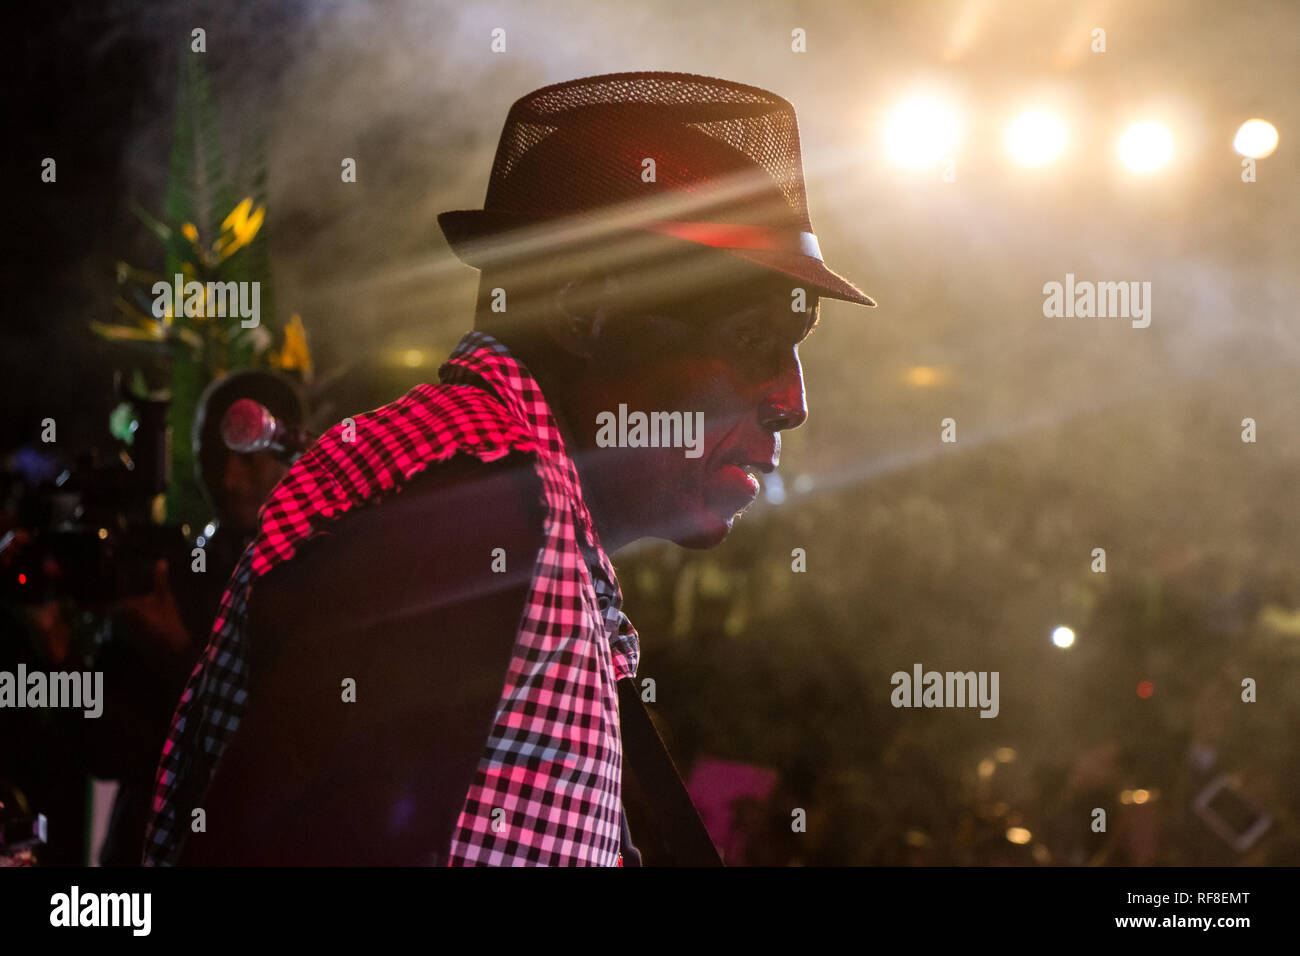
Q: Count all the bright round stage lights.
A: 4